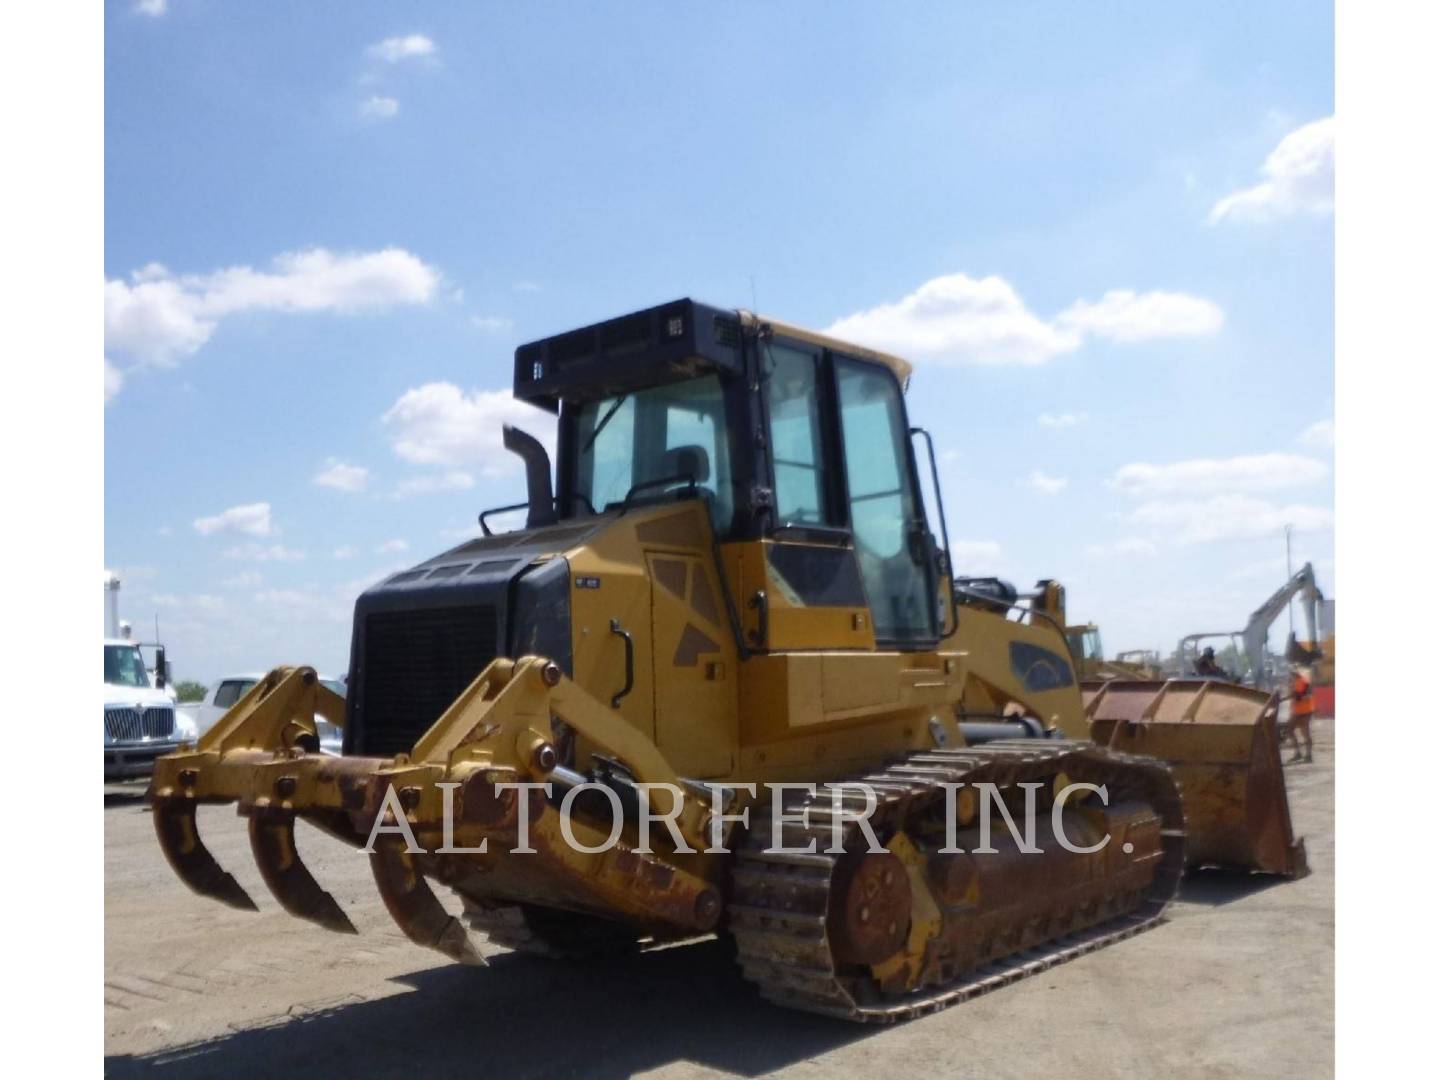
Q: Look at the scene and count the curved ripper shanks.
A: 3